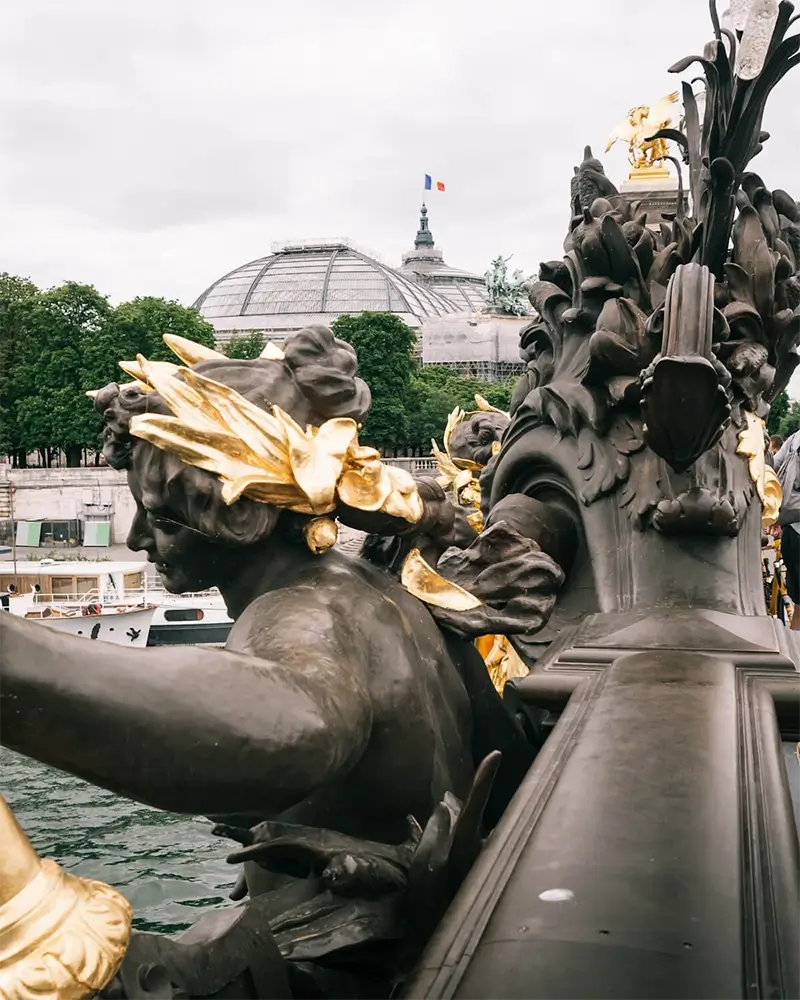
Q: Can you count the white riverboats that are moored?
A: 2